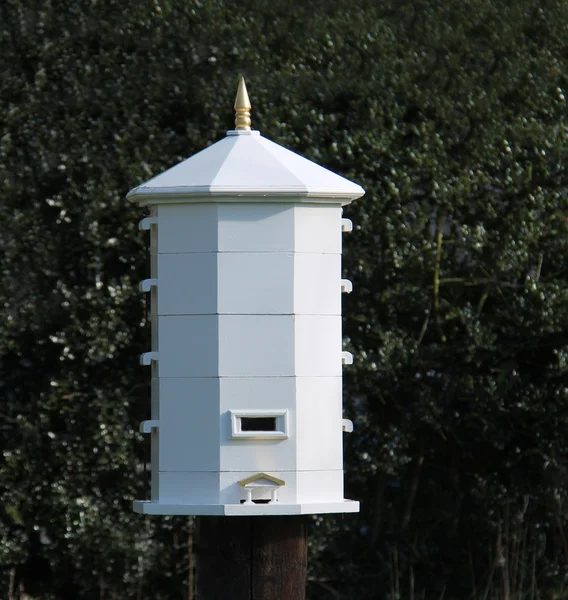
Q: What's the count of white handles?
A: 8